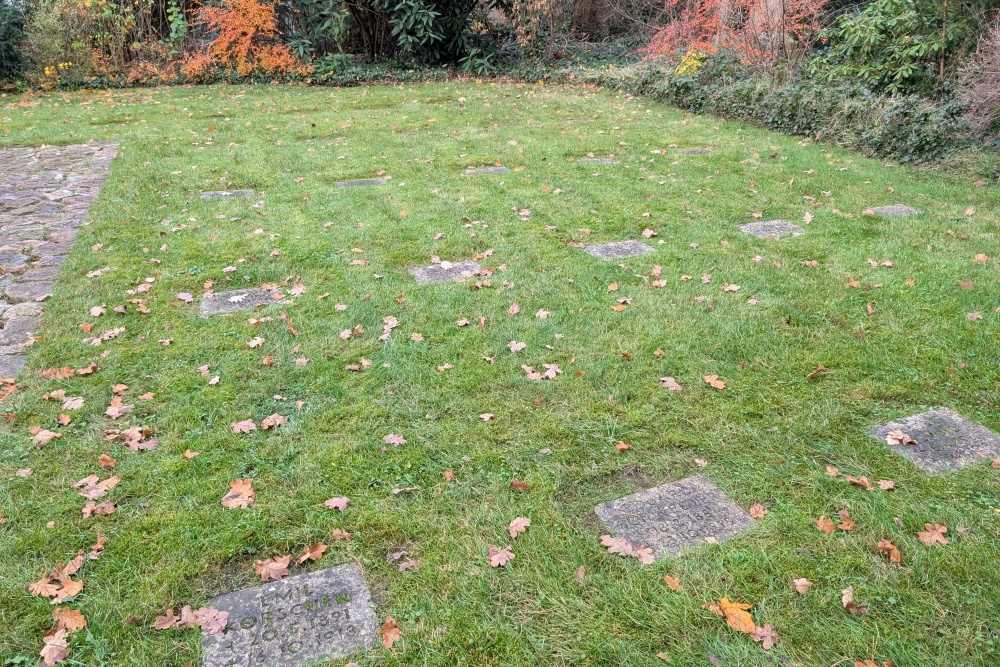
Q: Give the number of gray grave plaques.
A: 13